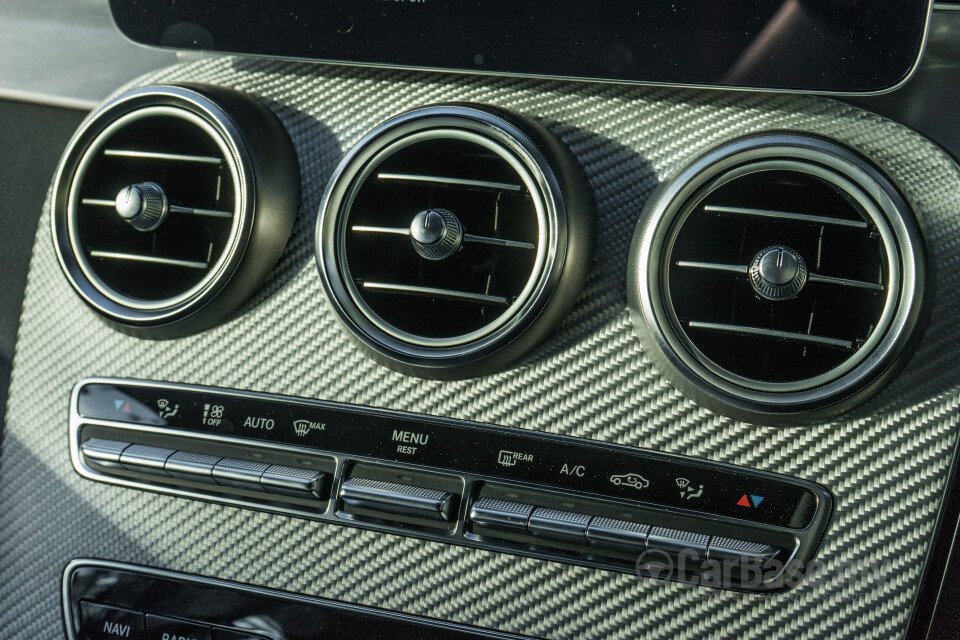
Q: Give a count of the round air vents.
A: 3